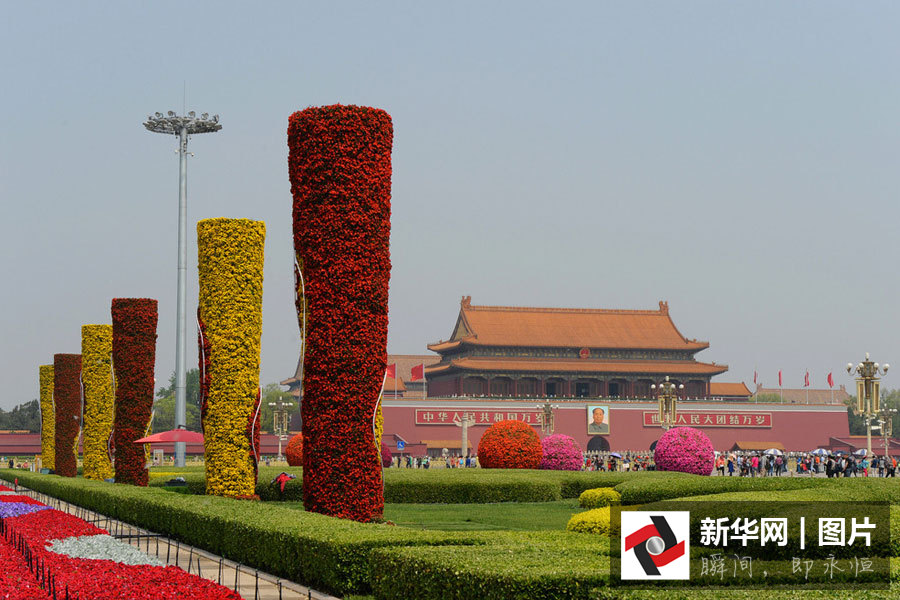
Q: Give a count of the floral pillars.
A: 6